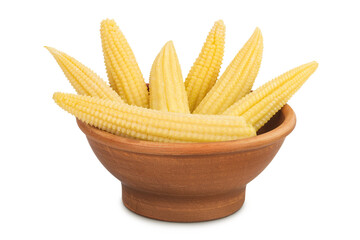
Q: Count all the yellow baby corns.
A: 7